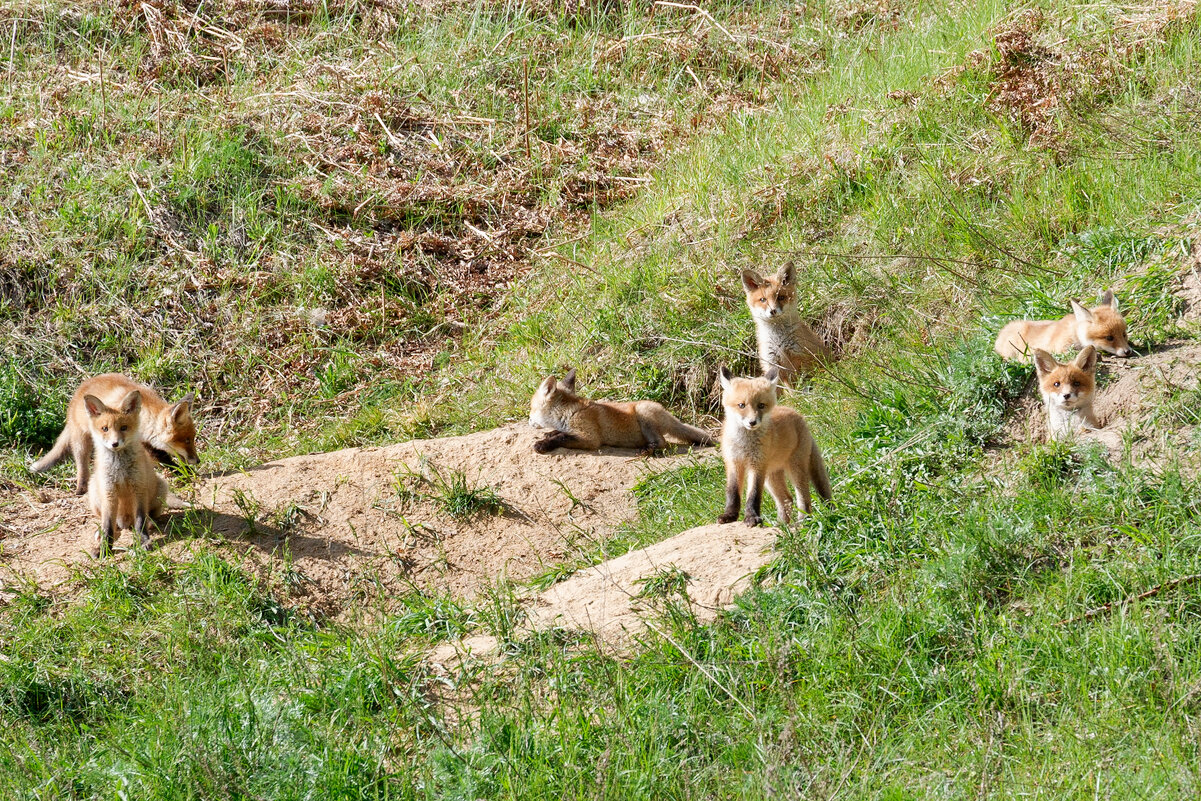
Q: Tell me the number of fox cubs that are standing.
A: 2